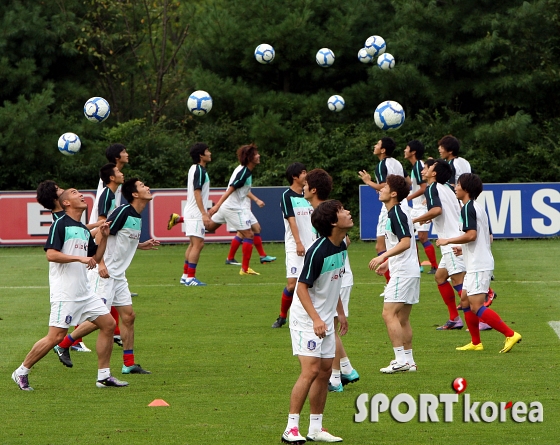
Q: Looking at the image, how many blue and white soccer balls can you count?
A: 10